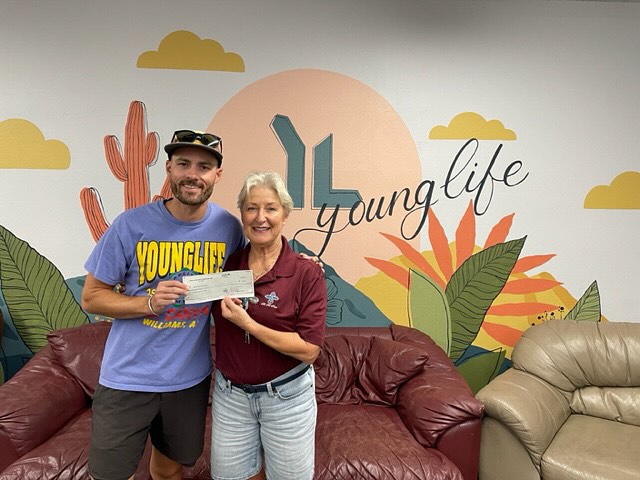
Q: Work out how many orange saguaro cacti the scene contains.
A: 1